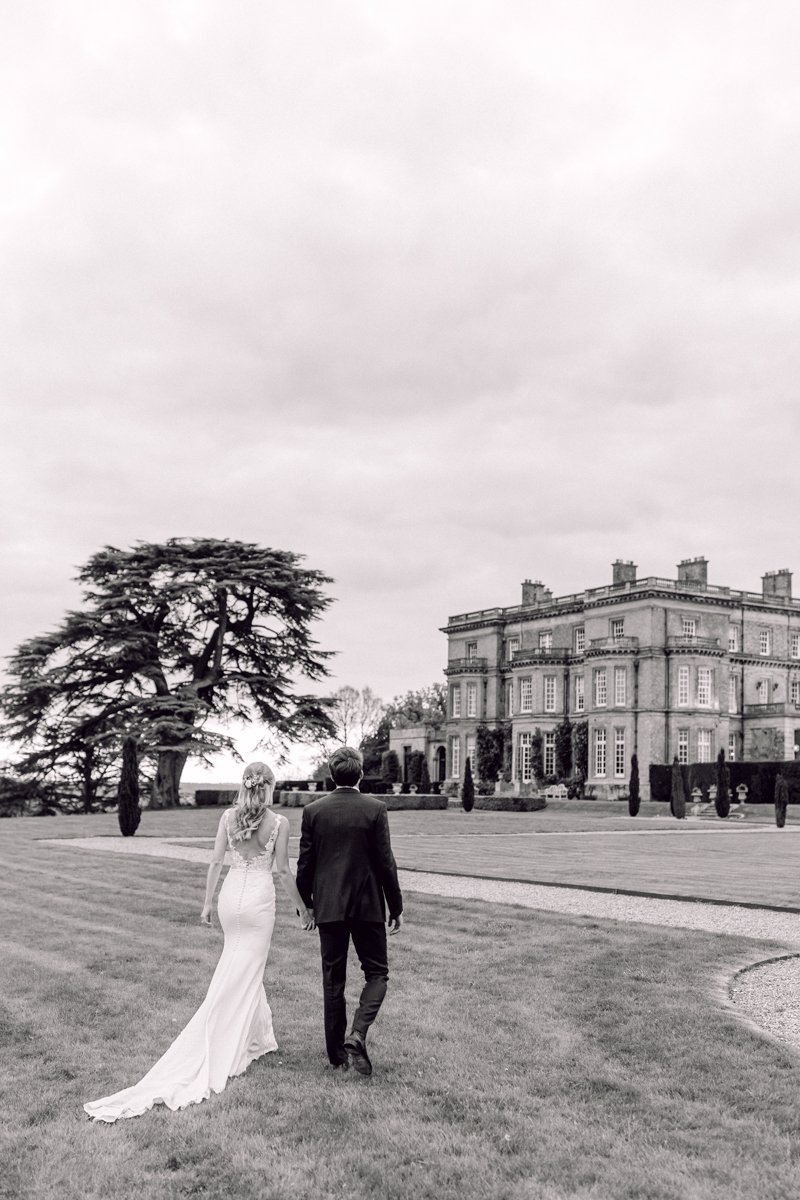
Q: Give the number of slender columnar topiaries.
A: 6